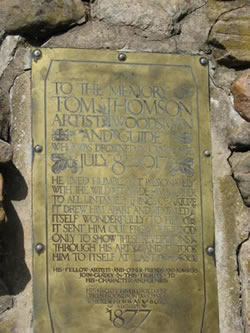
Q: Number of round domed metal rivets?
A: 7